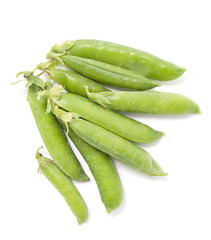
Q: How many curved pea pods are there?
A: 9